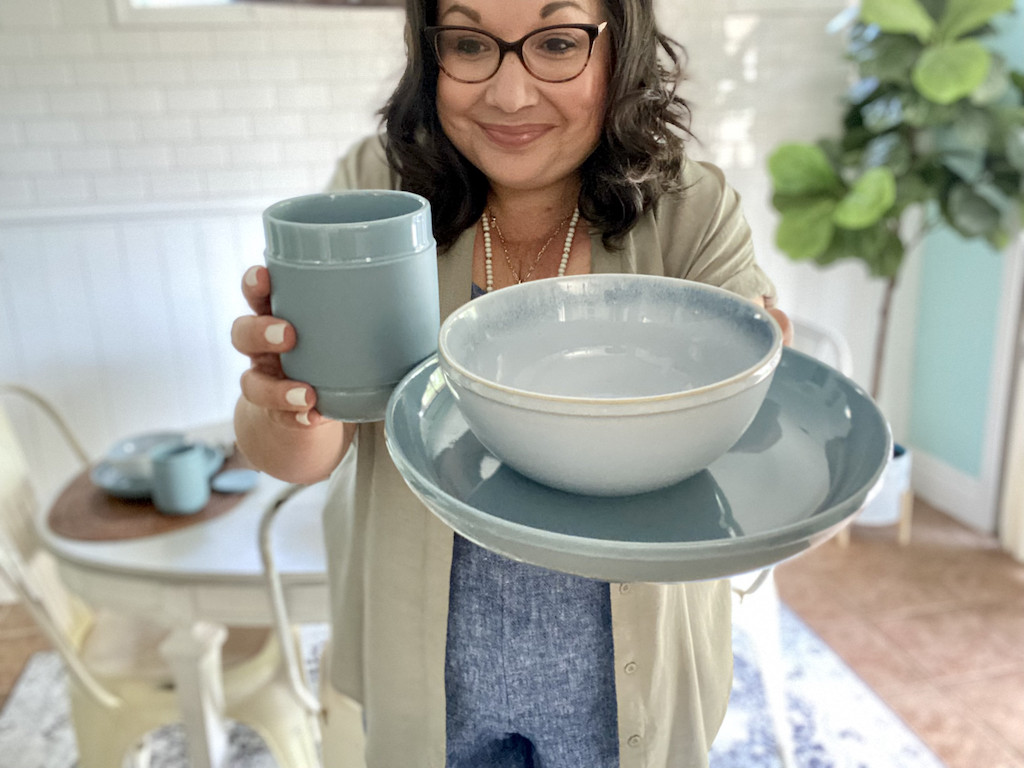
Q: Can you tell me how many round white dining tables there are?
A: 1